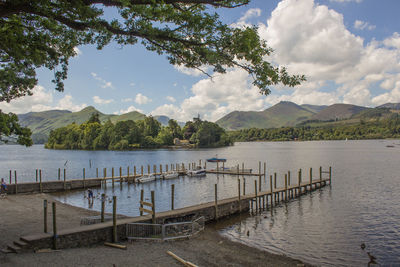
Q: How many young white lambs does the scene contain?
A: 0